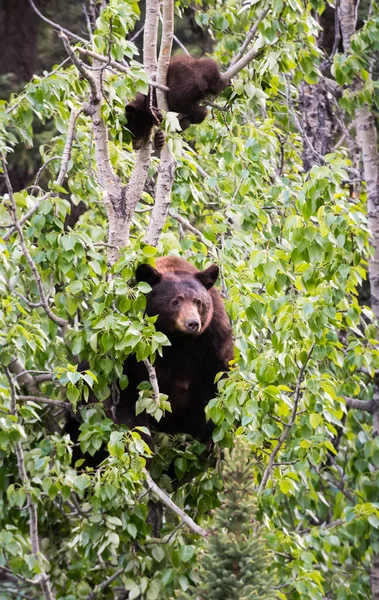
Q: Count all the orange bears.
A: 0